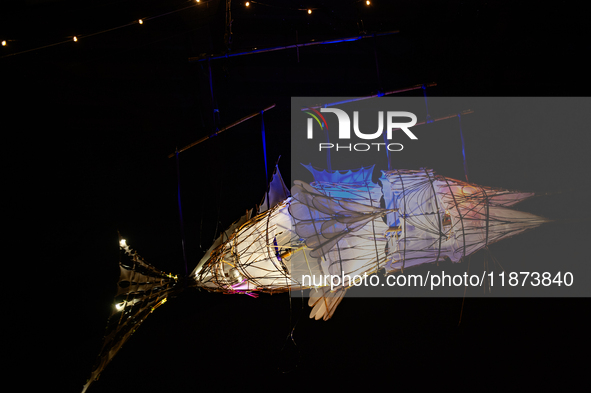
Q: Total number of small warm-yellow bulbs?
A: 7